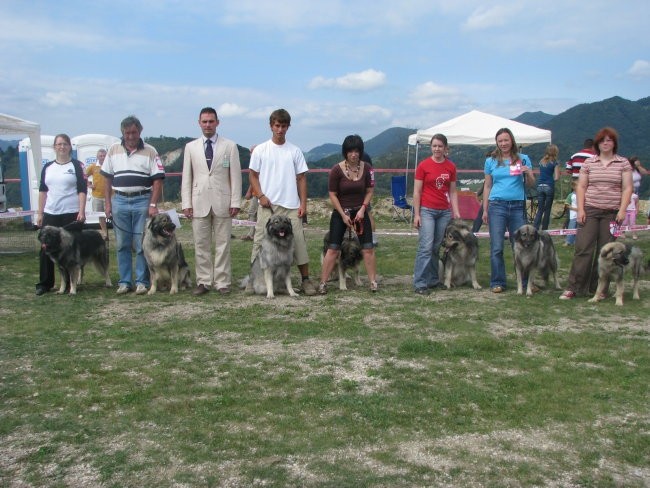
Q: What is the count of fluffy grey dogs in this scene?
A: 7